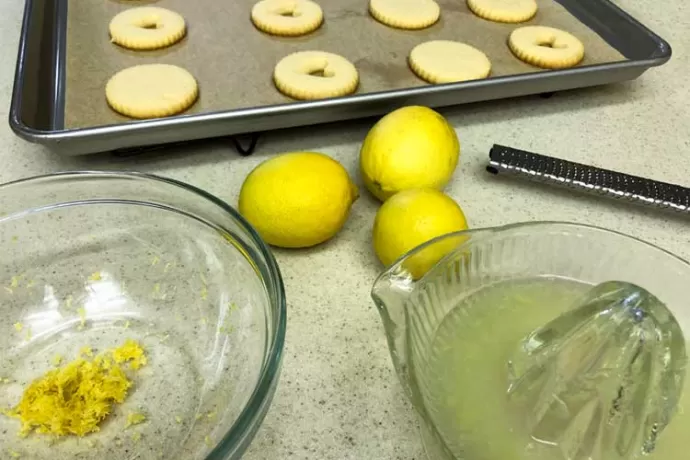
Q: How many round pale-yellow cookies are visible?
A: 8